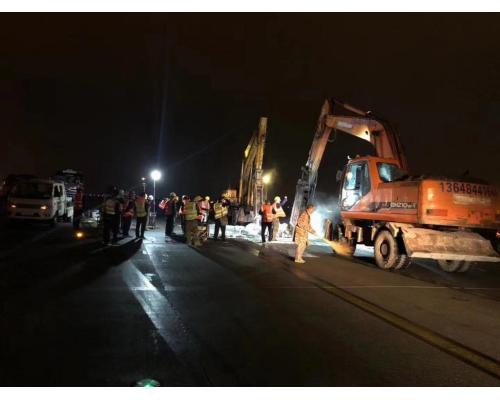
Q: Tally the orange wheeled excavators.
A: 1